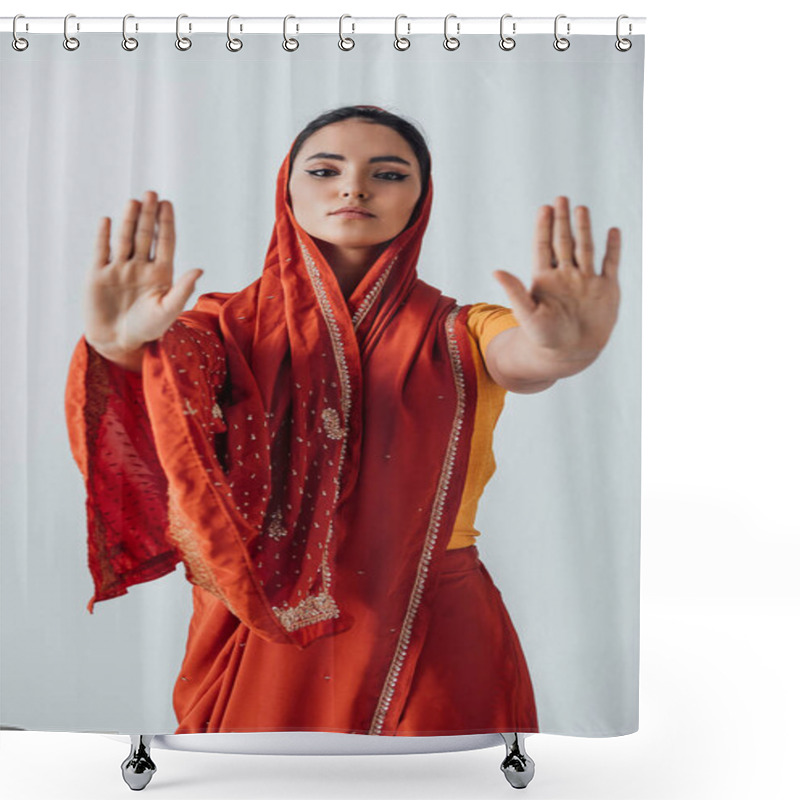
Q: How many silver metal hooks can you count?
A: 12